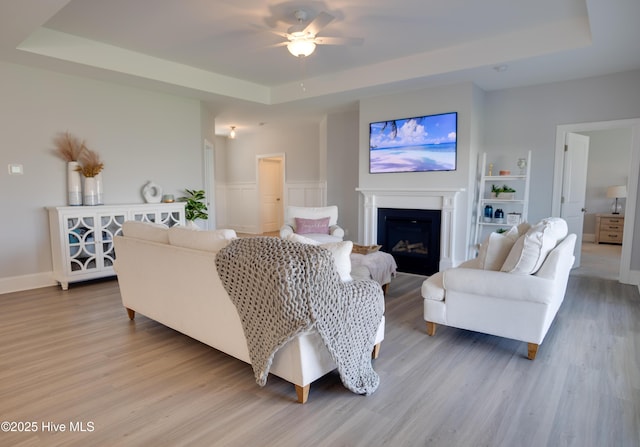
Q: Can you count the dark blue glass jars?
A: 2